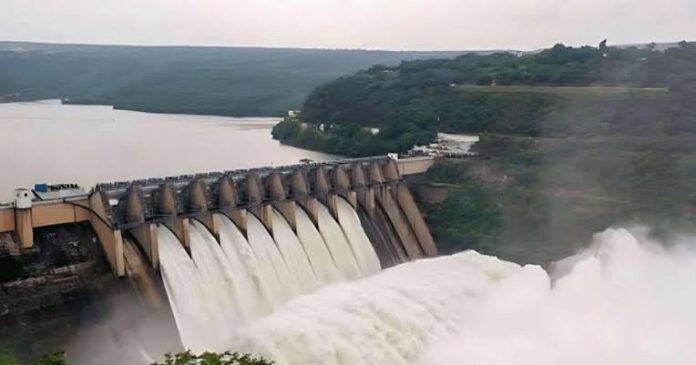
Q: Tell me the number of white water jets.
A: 8